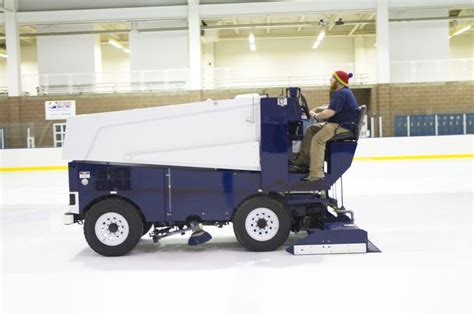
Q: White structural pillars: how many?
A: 3